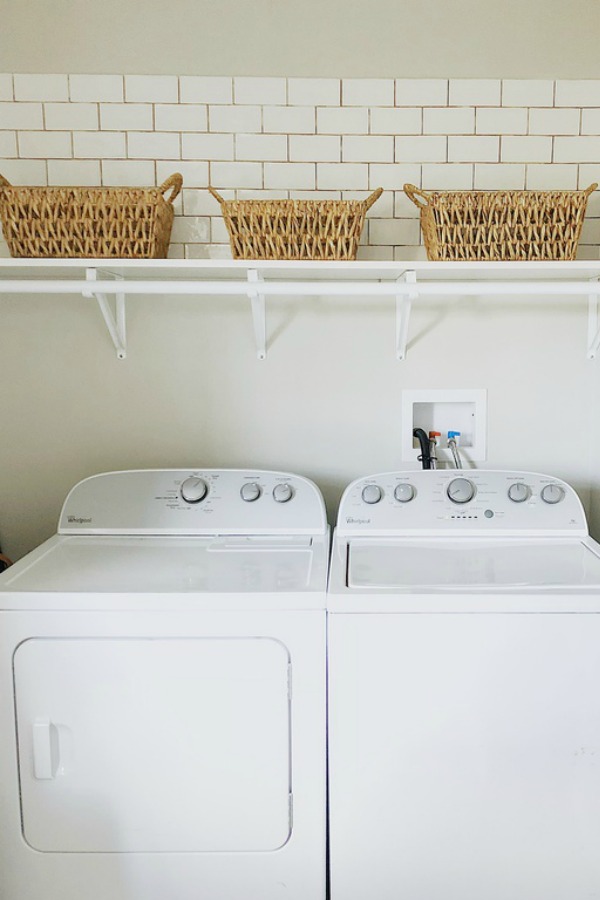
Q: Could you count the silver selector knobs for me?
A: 8